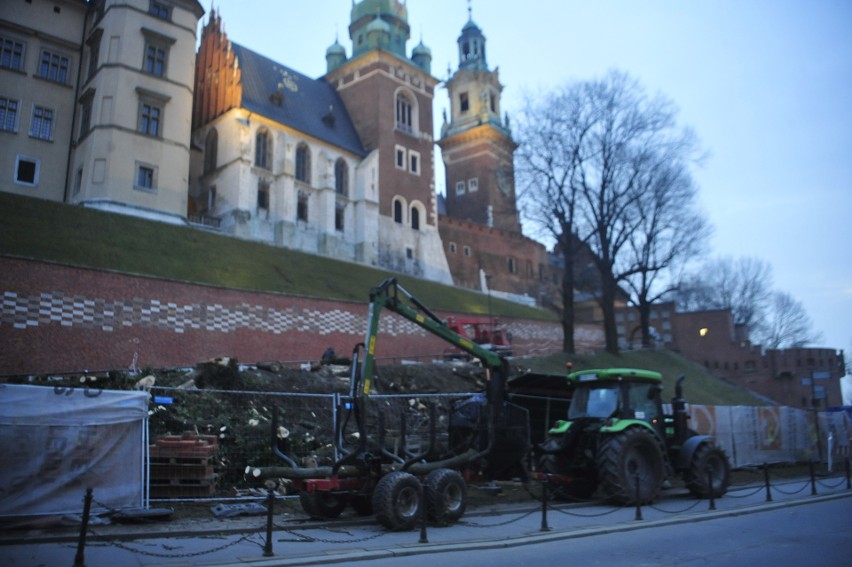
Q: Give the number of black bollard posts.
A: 9